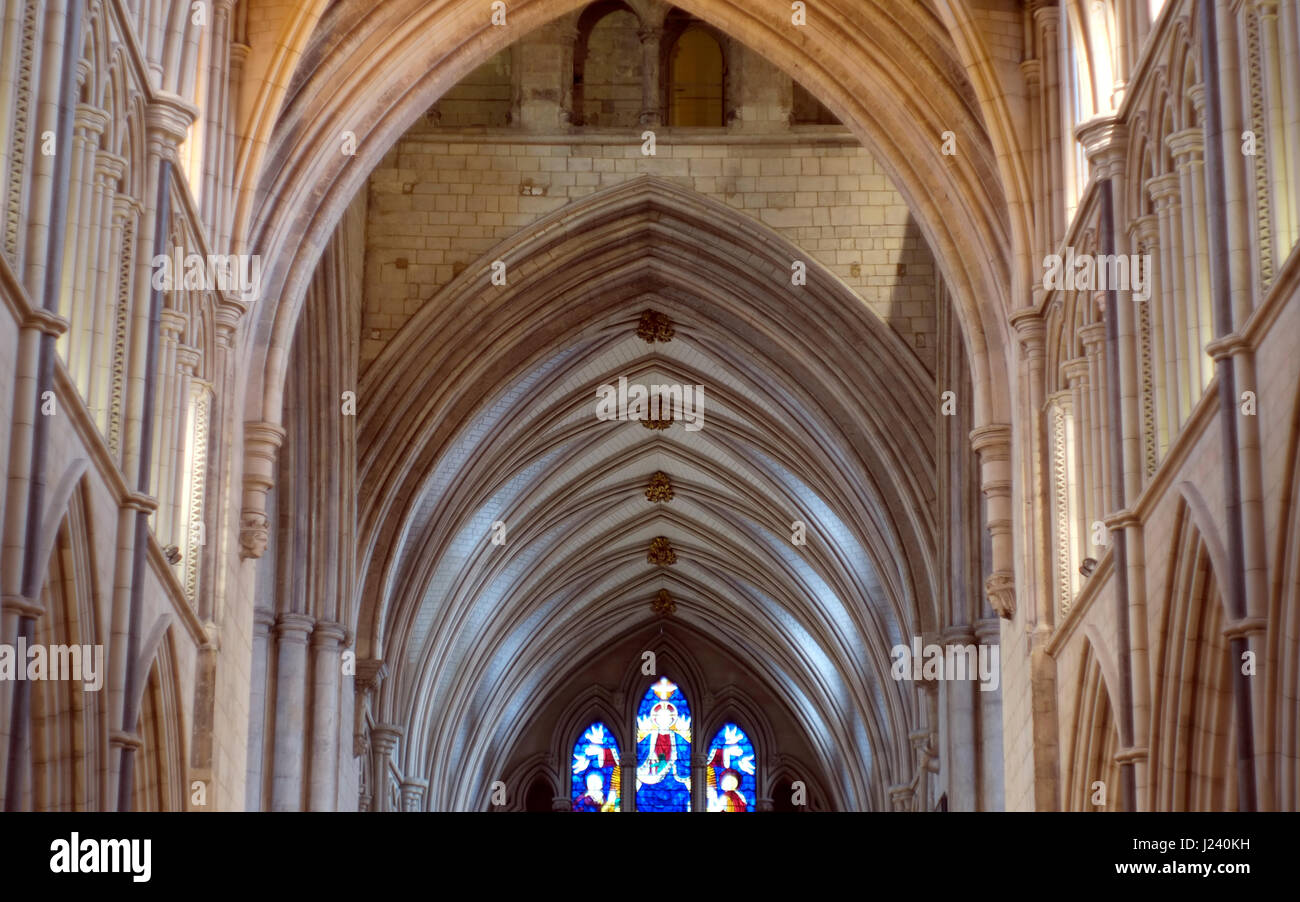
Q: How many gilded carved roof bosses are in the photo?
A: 5